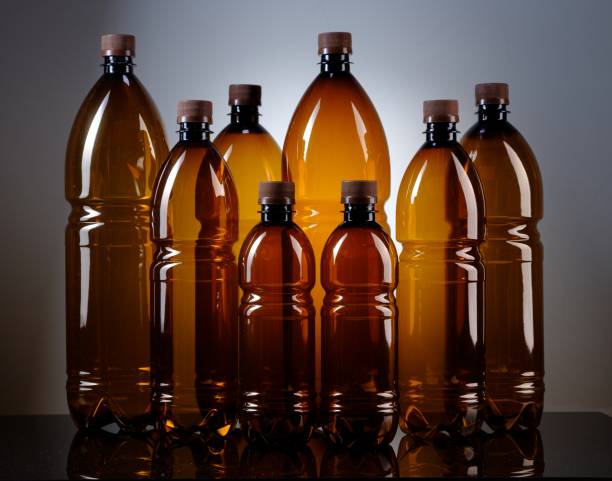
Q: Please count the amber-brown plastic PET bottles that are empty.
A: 8